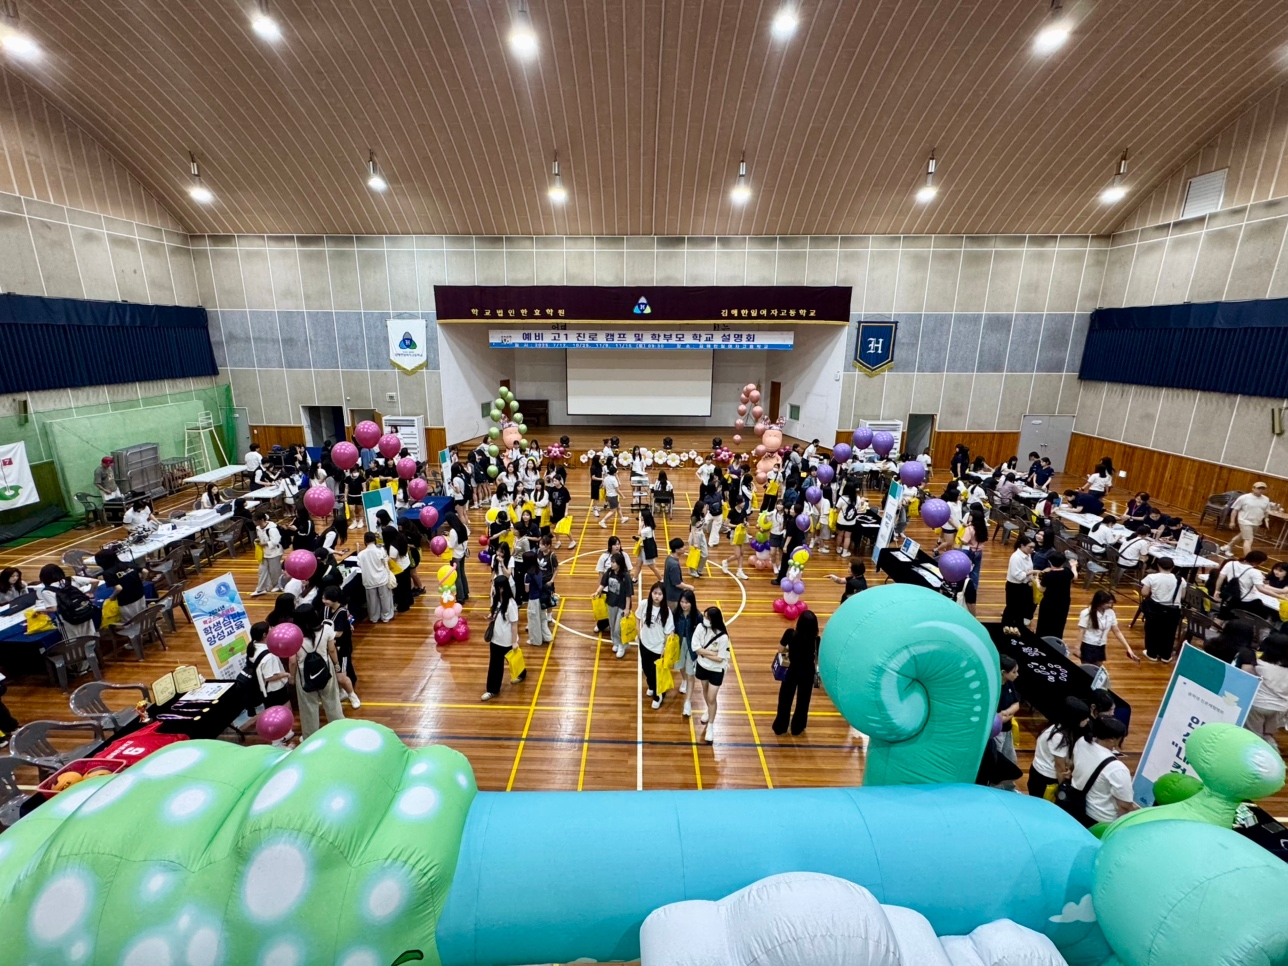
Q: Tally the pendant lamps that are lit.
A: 11